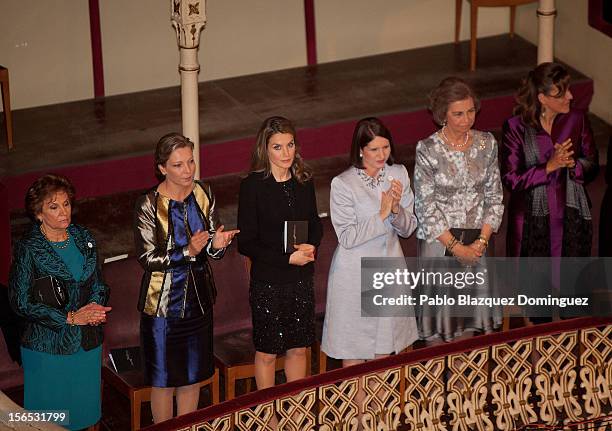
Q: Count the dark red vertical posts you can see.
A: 2